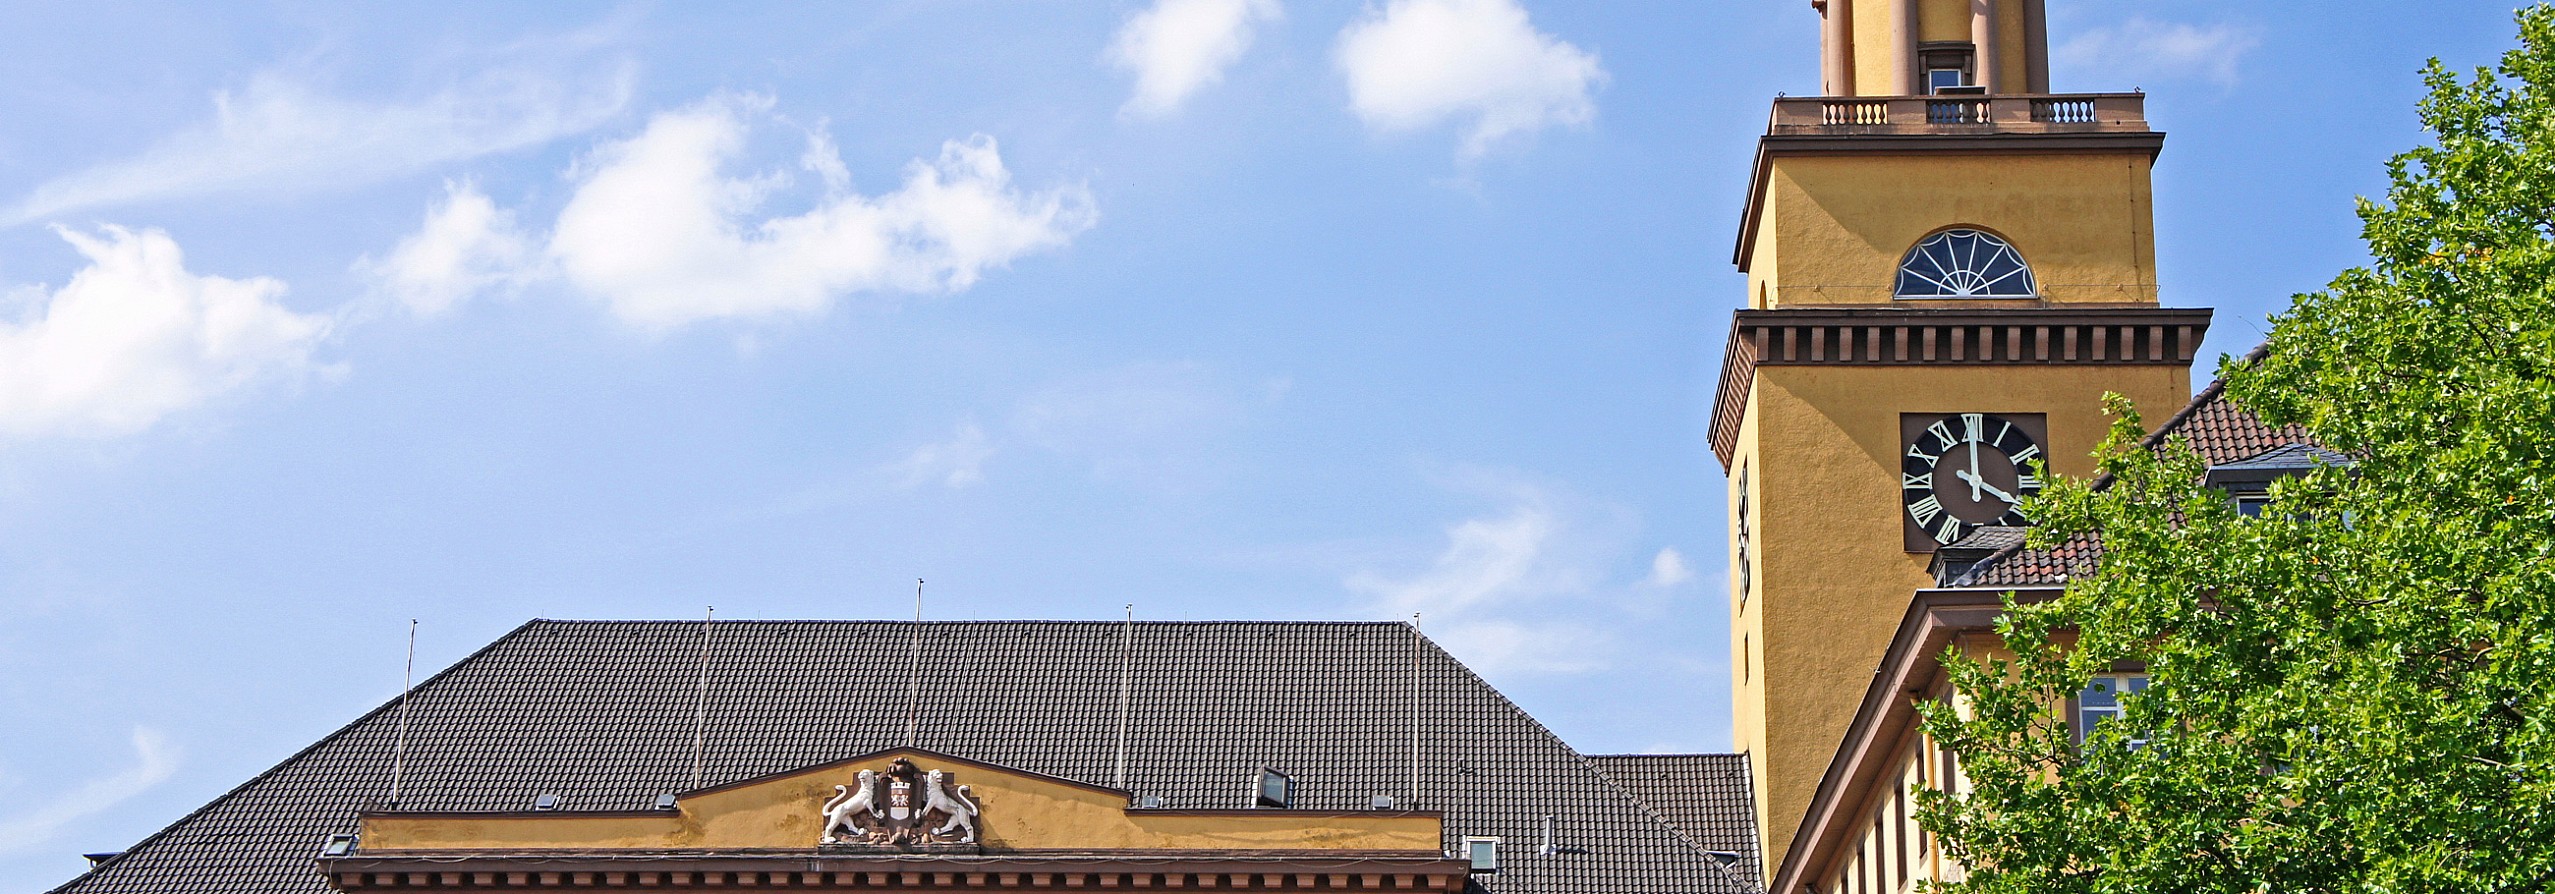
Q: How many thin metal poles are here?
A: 5